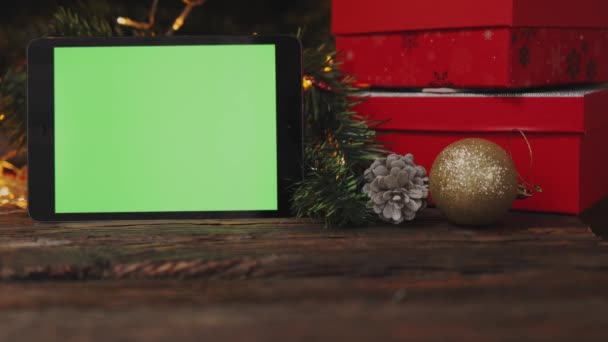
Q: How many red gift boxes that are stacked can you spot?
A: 2